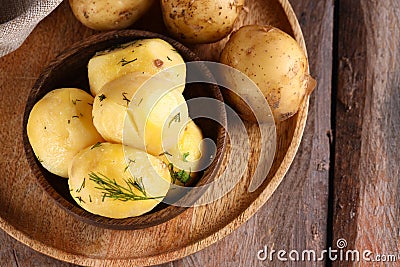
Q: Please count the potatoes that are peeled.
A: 5